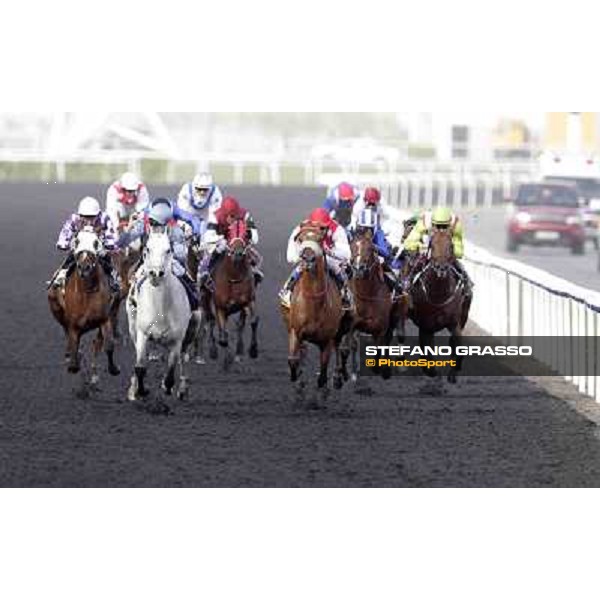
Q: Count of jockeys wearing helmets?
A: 10